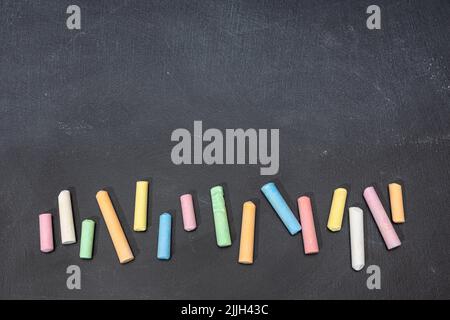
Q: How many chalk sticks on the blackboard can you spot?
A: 15